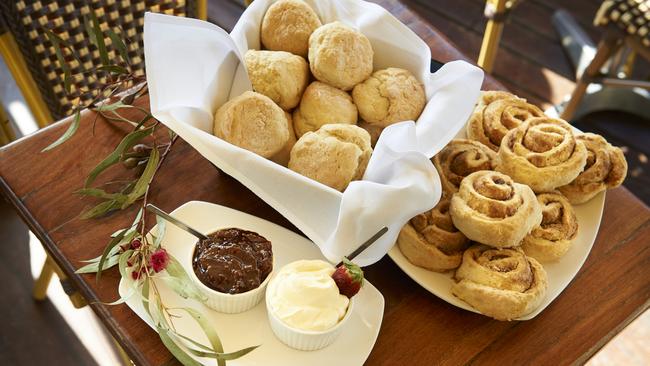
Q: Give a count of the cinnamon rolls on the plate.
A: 8